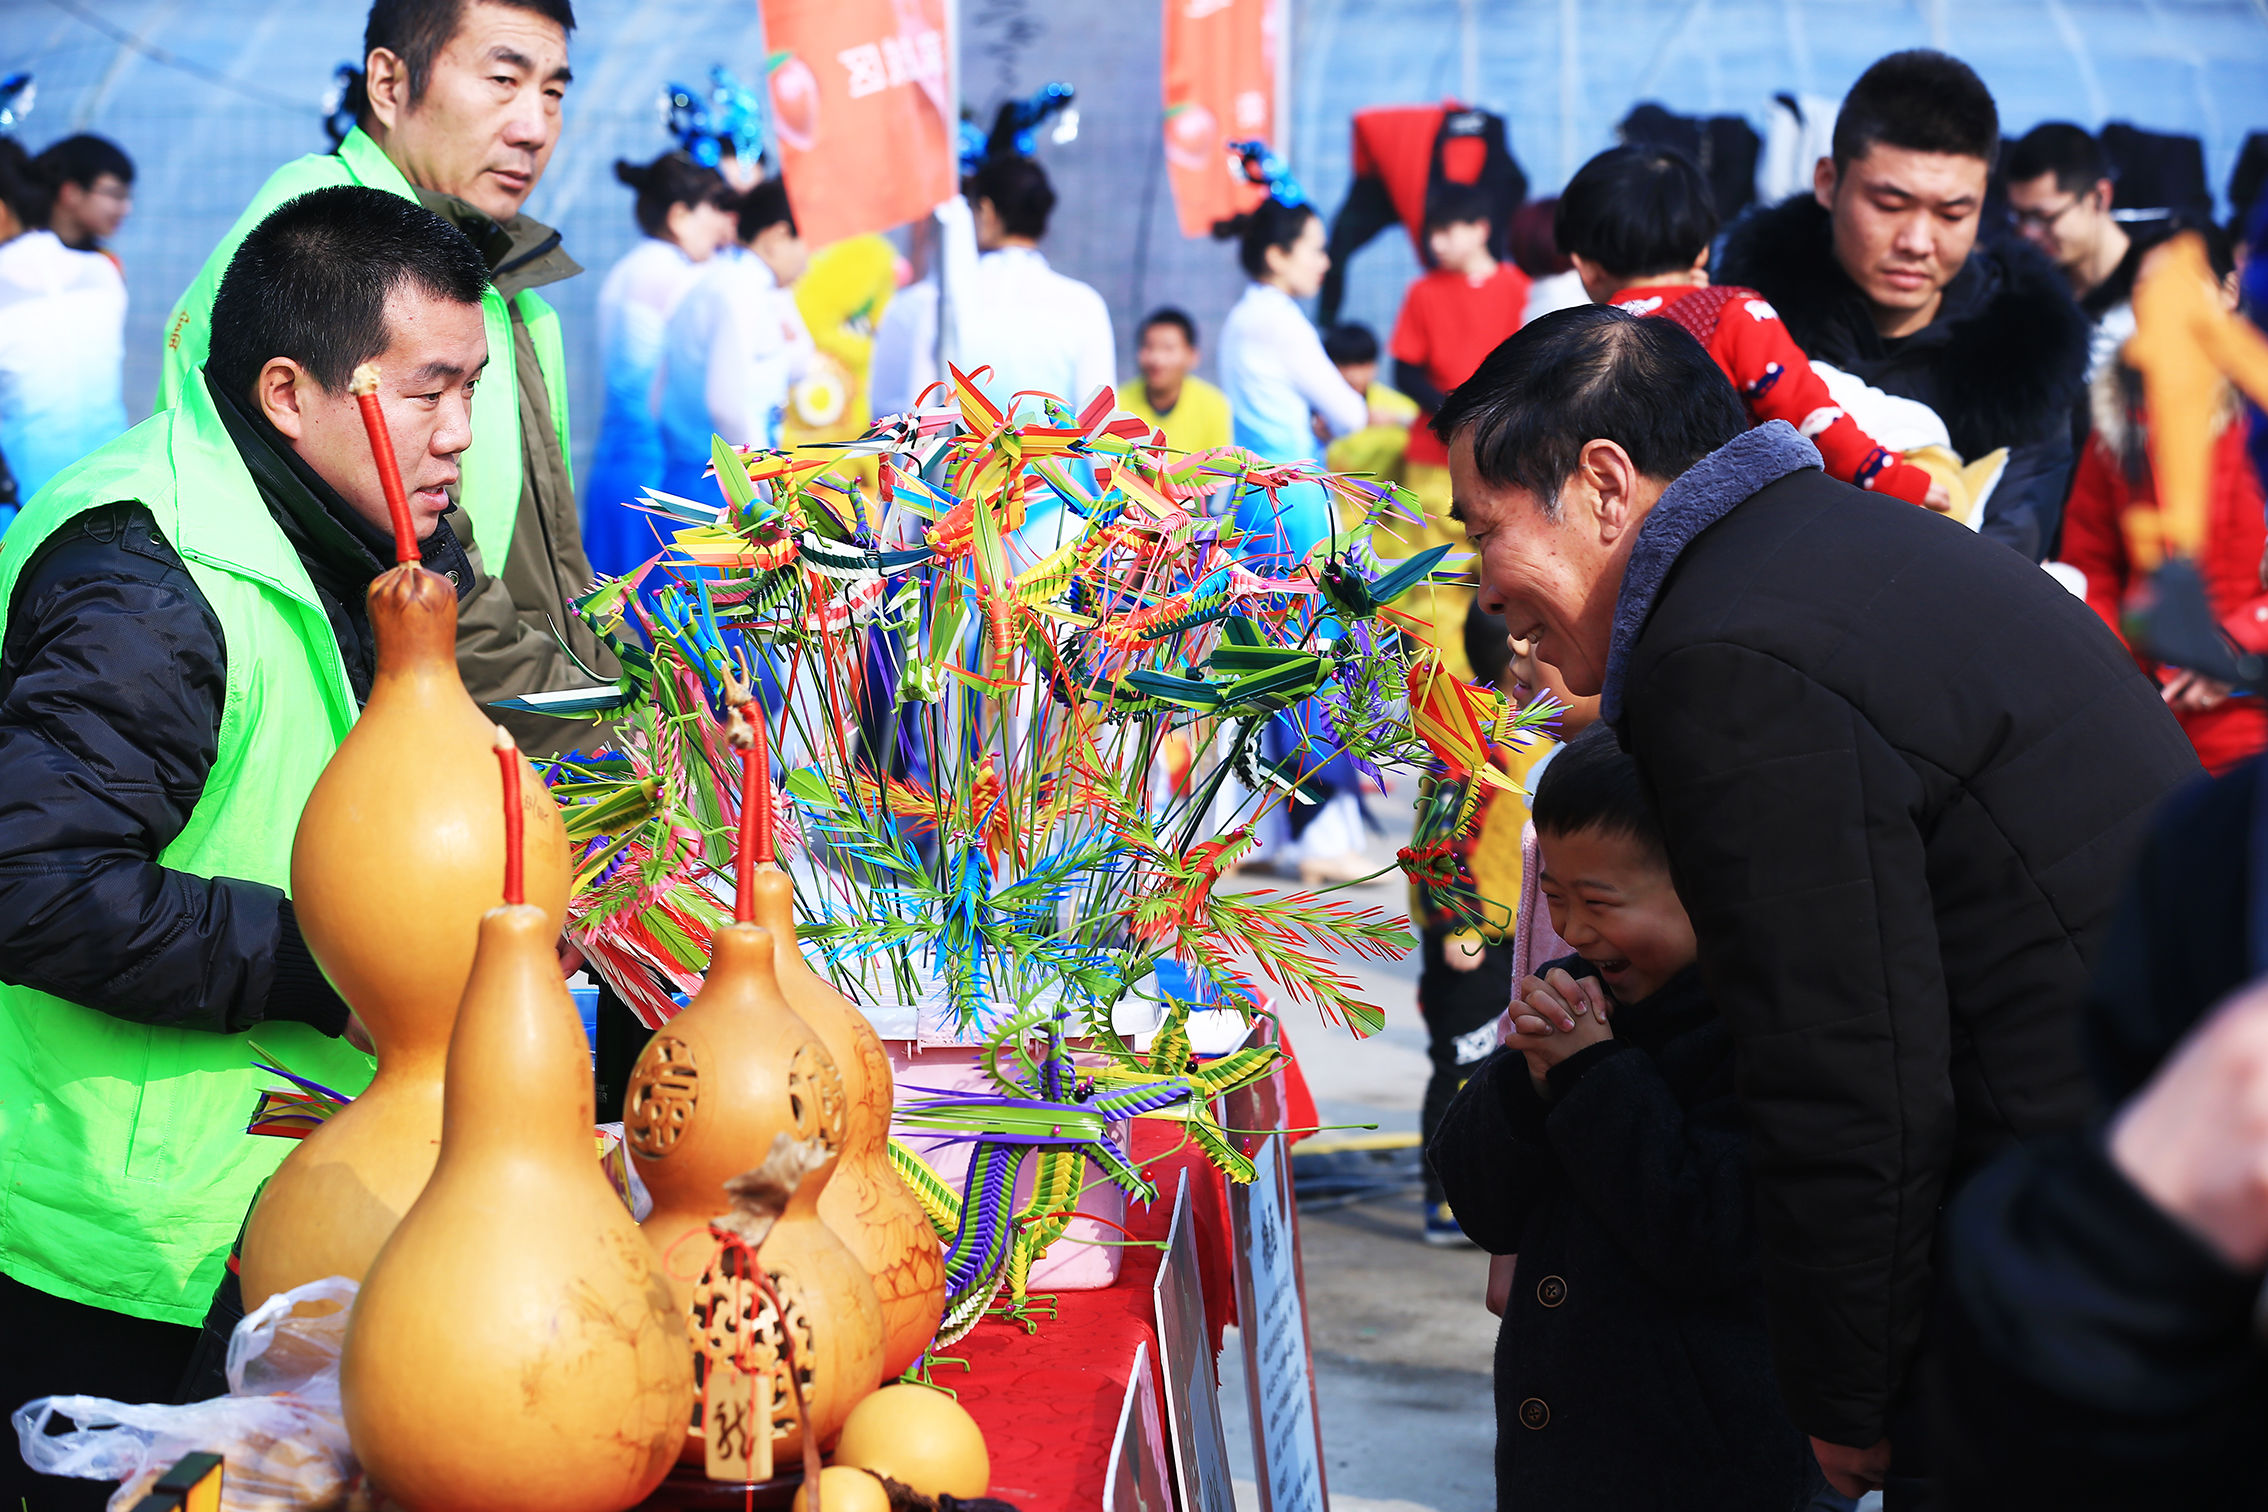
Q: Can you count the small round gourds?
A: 2